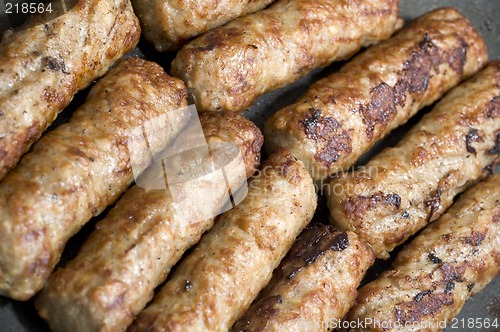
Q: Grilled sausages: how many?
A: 10